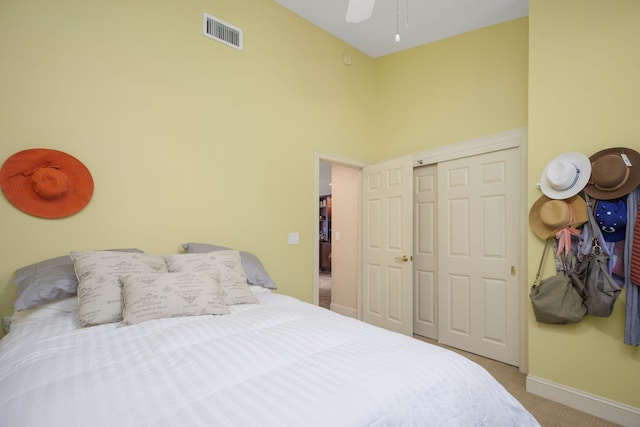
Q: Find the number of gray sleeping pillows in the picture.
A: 2